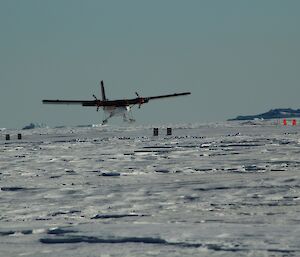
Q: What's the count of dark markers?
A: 4